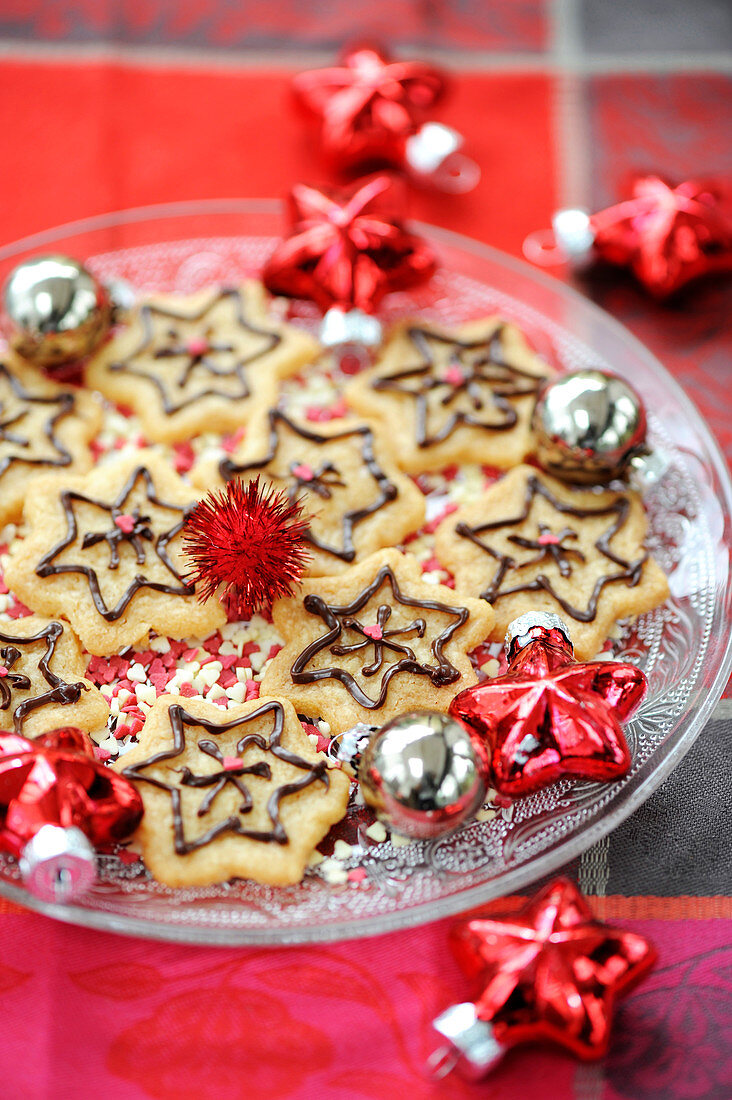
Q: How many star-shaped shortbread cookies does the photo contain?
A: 9